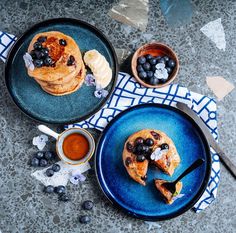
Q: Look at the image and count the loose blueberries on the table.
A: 11